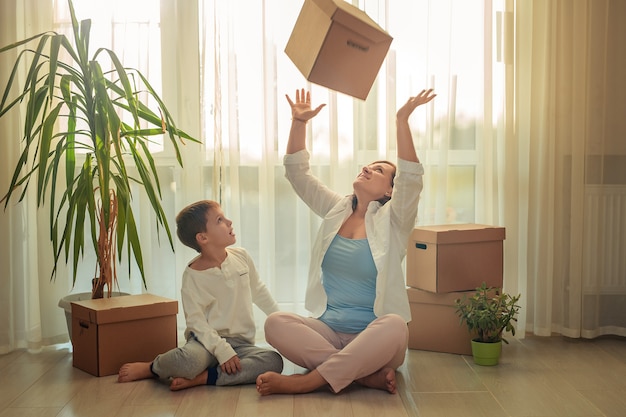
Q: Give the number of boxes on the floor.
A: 3